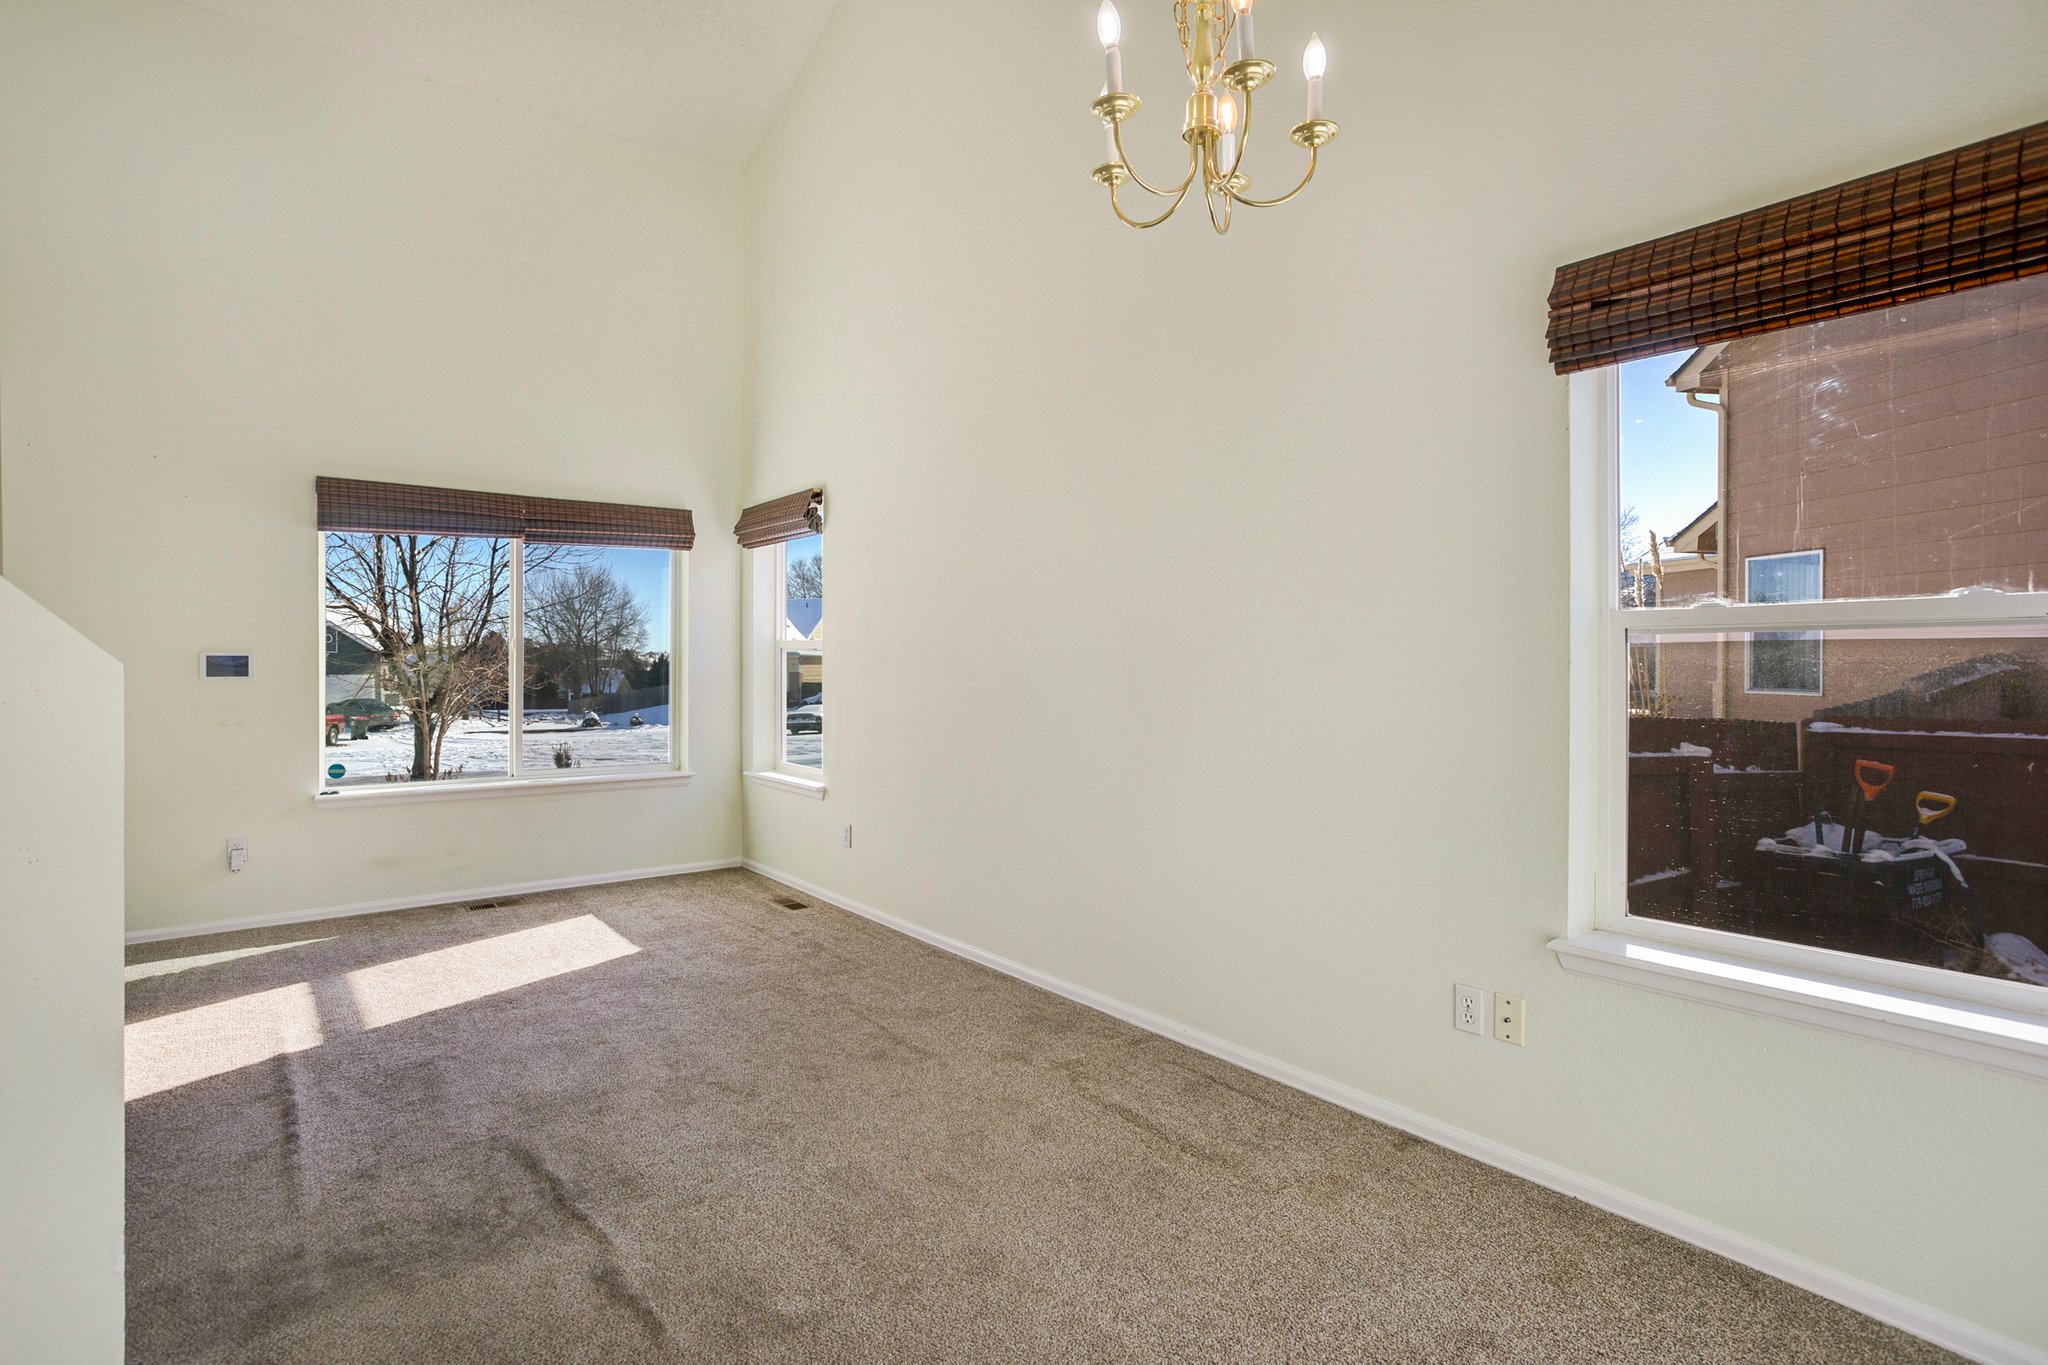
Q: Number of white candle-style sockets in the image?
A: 5